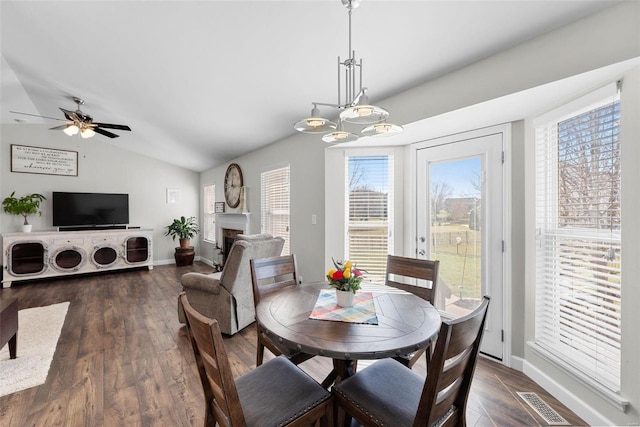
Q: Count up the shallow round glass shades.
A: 4